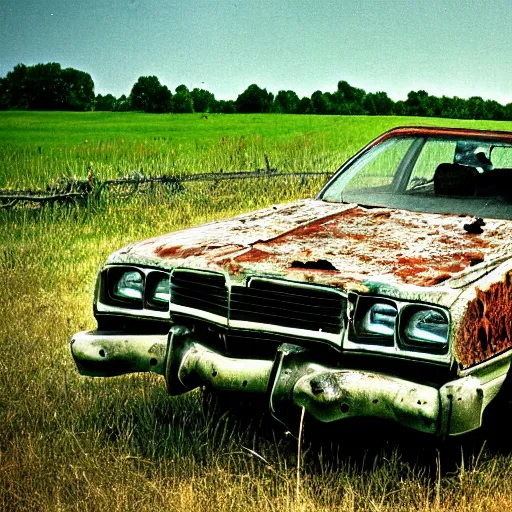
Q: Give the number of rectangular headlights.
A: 4